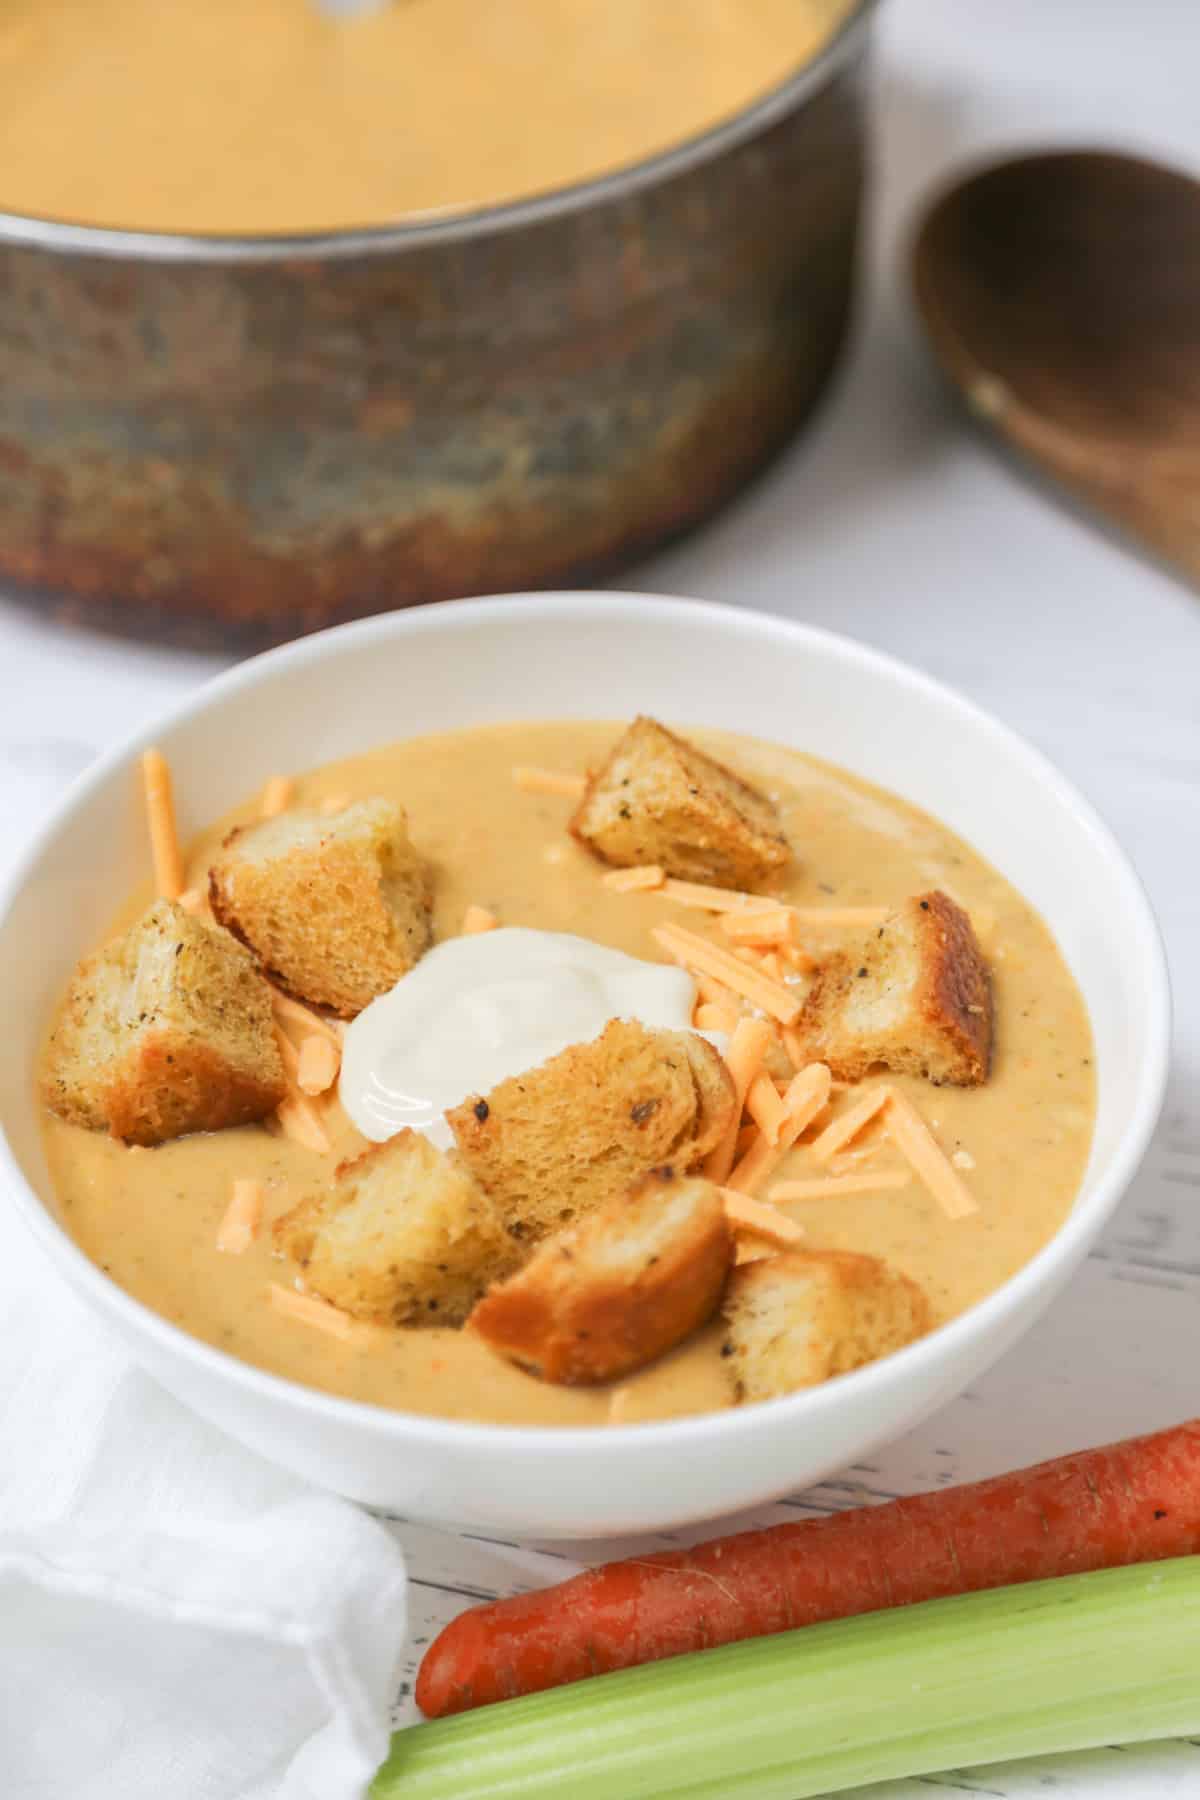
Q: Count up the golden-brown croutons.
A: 8